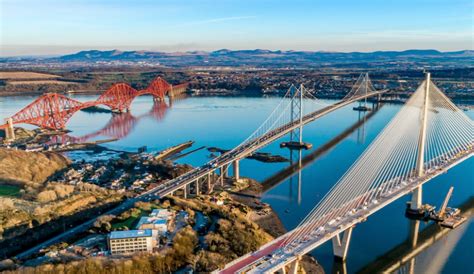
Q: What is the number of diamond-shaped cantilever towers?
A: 3